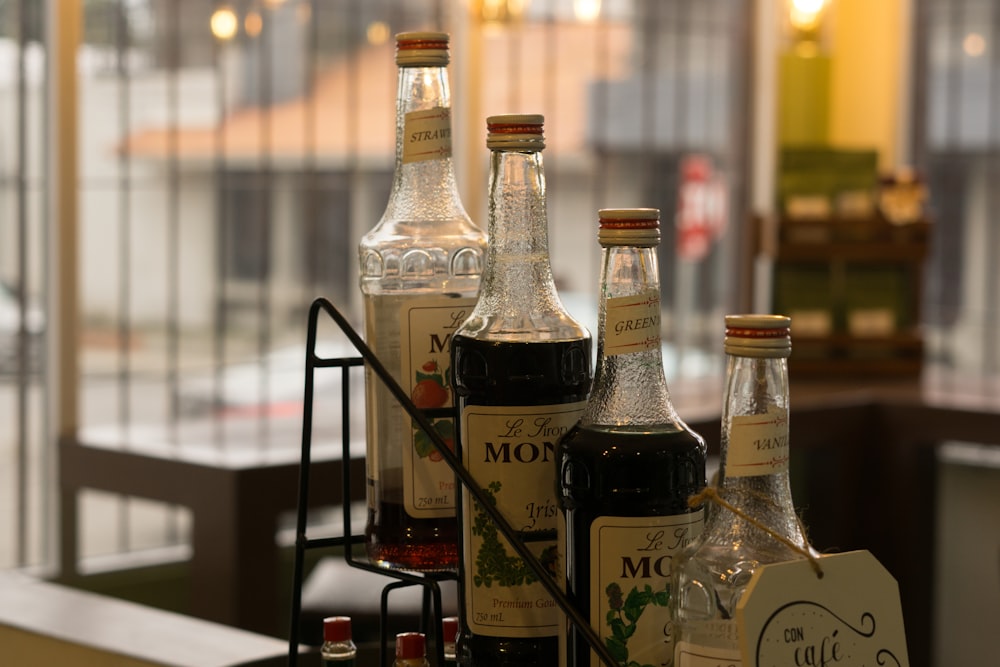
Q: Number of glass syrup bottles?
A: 4